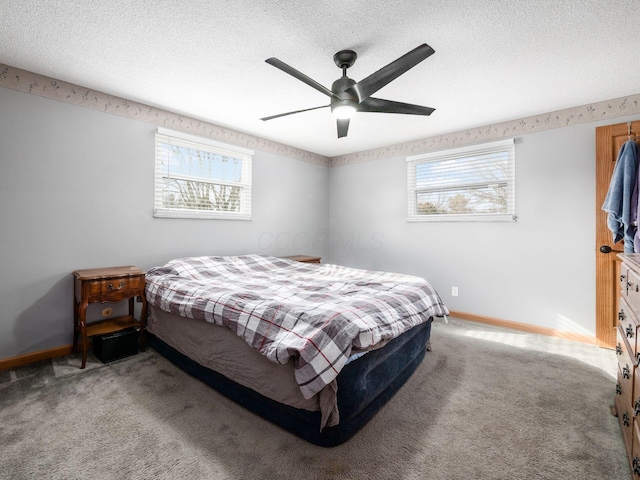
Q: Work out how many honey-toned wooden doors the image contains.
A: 1